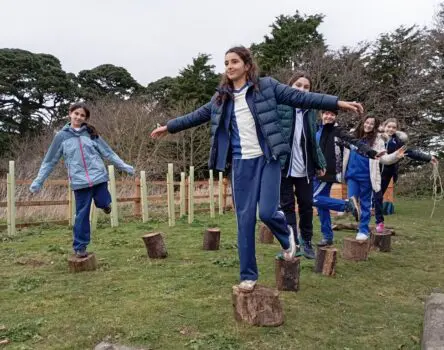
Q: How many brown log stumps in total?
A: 9